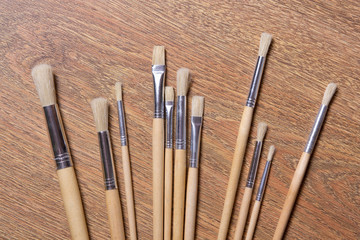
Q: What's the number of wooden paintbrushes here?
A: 11